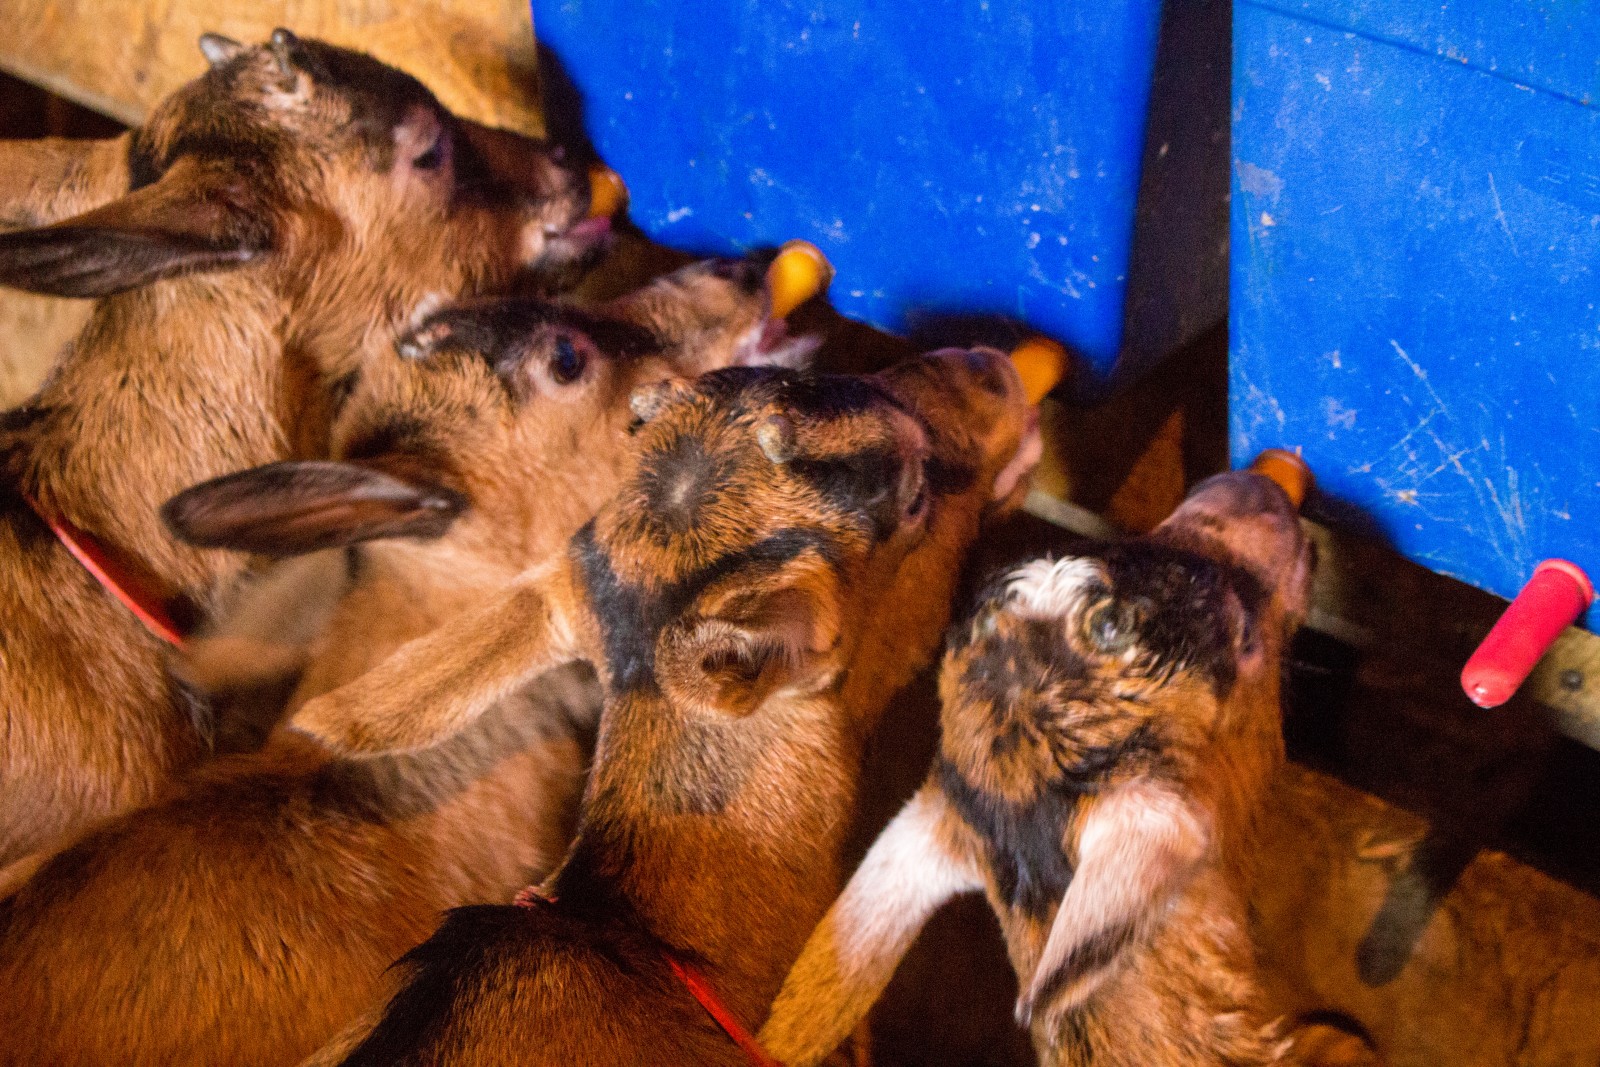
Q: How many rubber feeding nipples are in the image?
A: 5